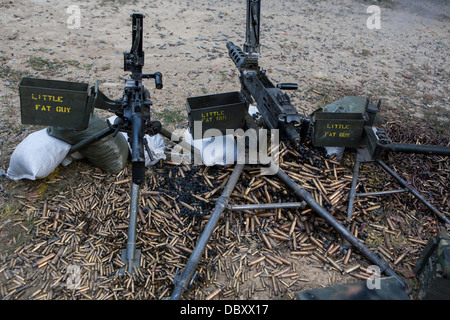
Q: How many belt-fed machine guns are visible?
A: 2